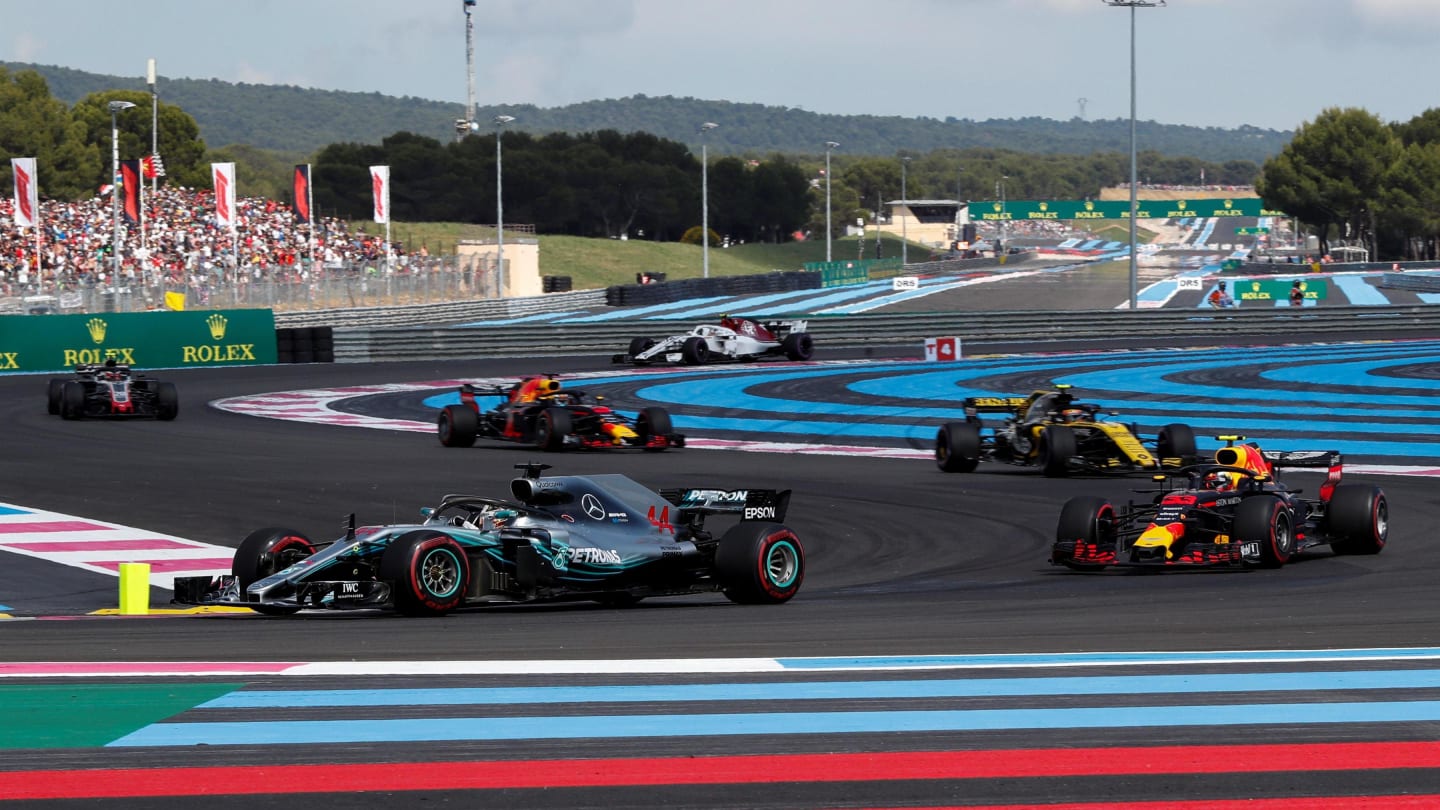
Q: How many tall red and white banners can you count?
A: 3